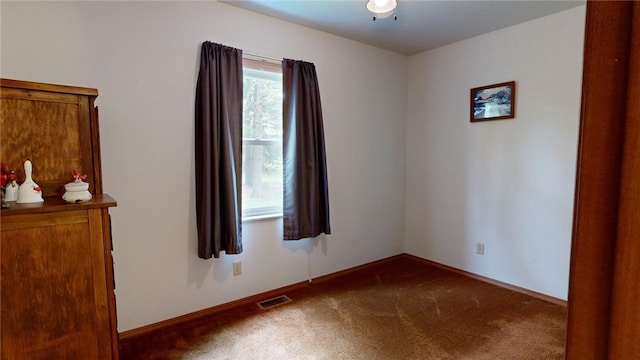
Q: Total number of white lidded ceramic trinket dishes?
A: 1